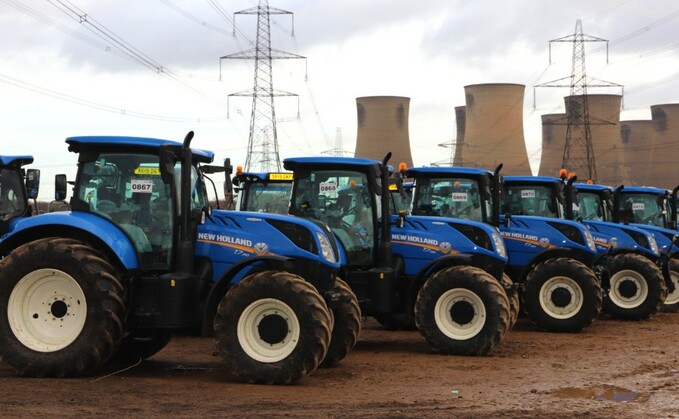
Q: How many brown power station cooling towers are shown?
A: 7